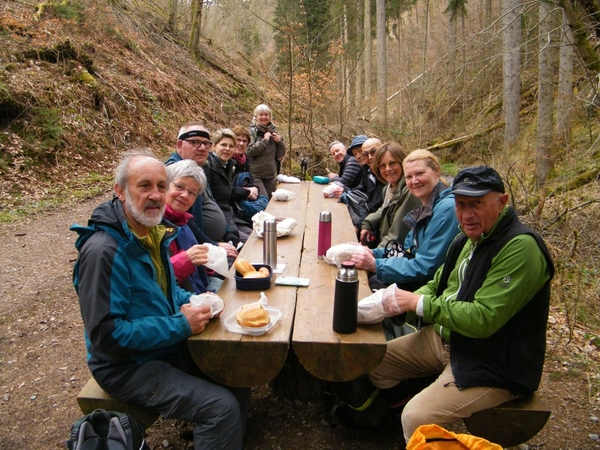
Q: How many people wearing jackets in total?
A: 12